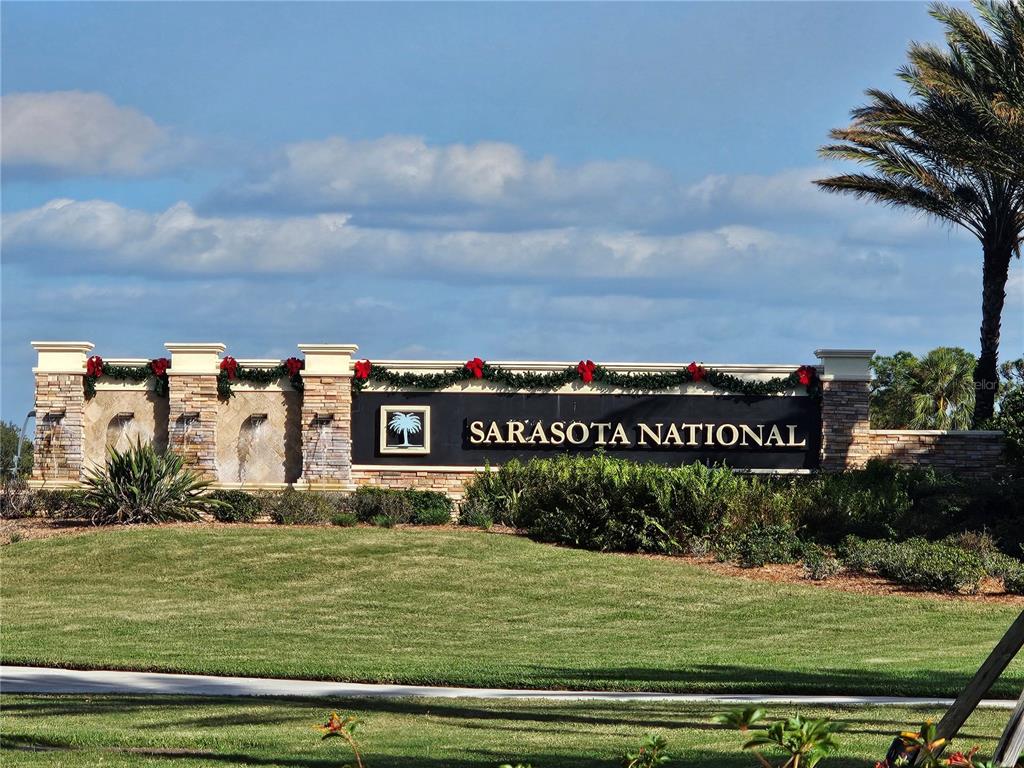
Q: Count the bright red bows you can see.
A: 9